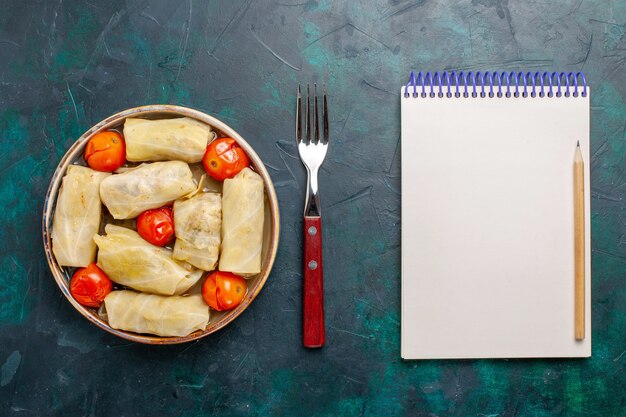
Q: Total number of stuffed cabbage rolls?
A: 7